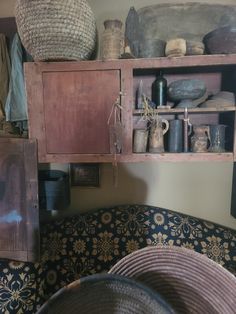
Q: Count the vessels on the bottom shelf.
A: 5